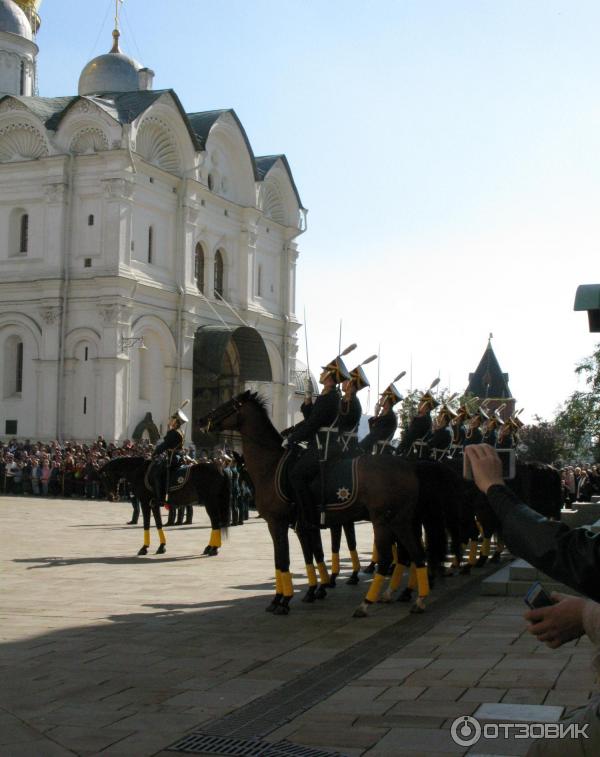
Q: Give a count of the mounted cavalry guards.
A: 11